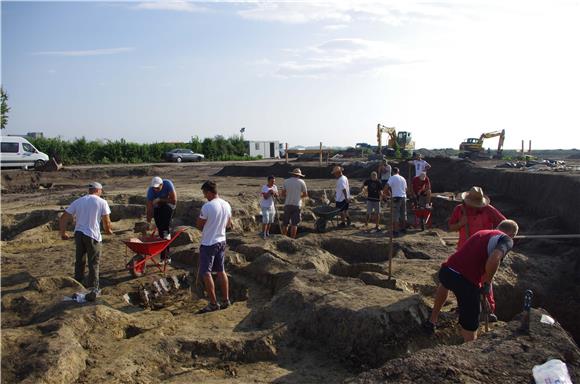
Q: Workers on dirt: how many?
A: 13